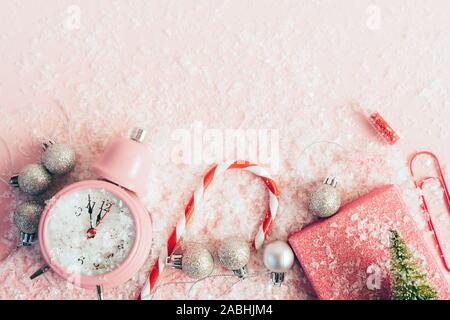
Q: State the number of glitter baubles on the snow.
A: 6